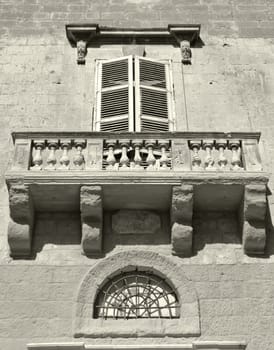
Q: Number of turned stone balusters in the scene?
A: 13